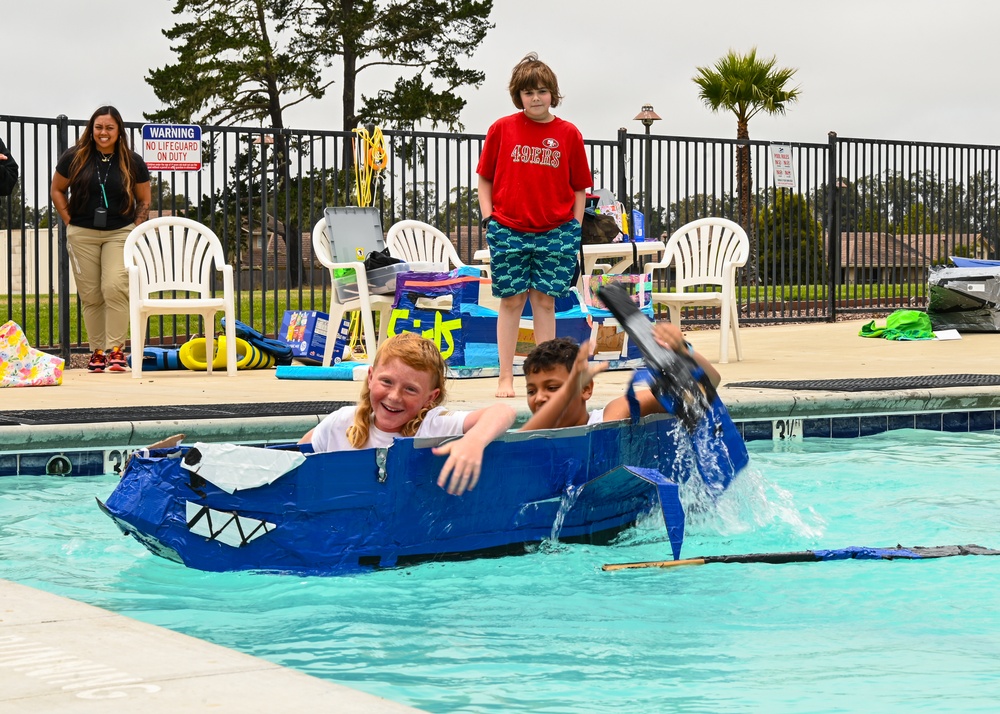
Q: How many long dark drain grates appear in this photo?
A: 2